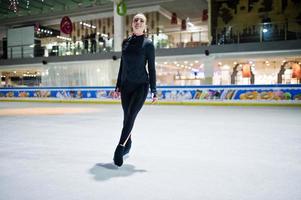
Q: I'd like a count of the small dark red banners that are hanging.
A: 3